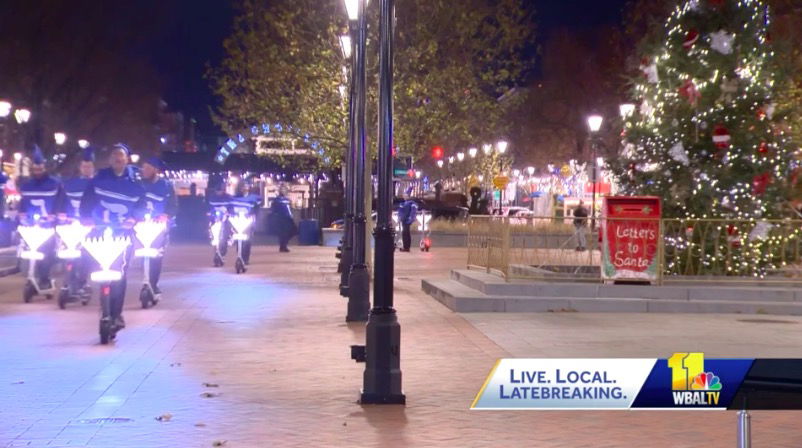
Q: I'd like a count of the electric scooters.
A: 8